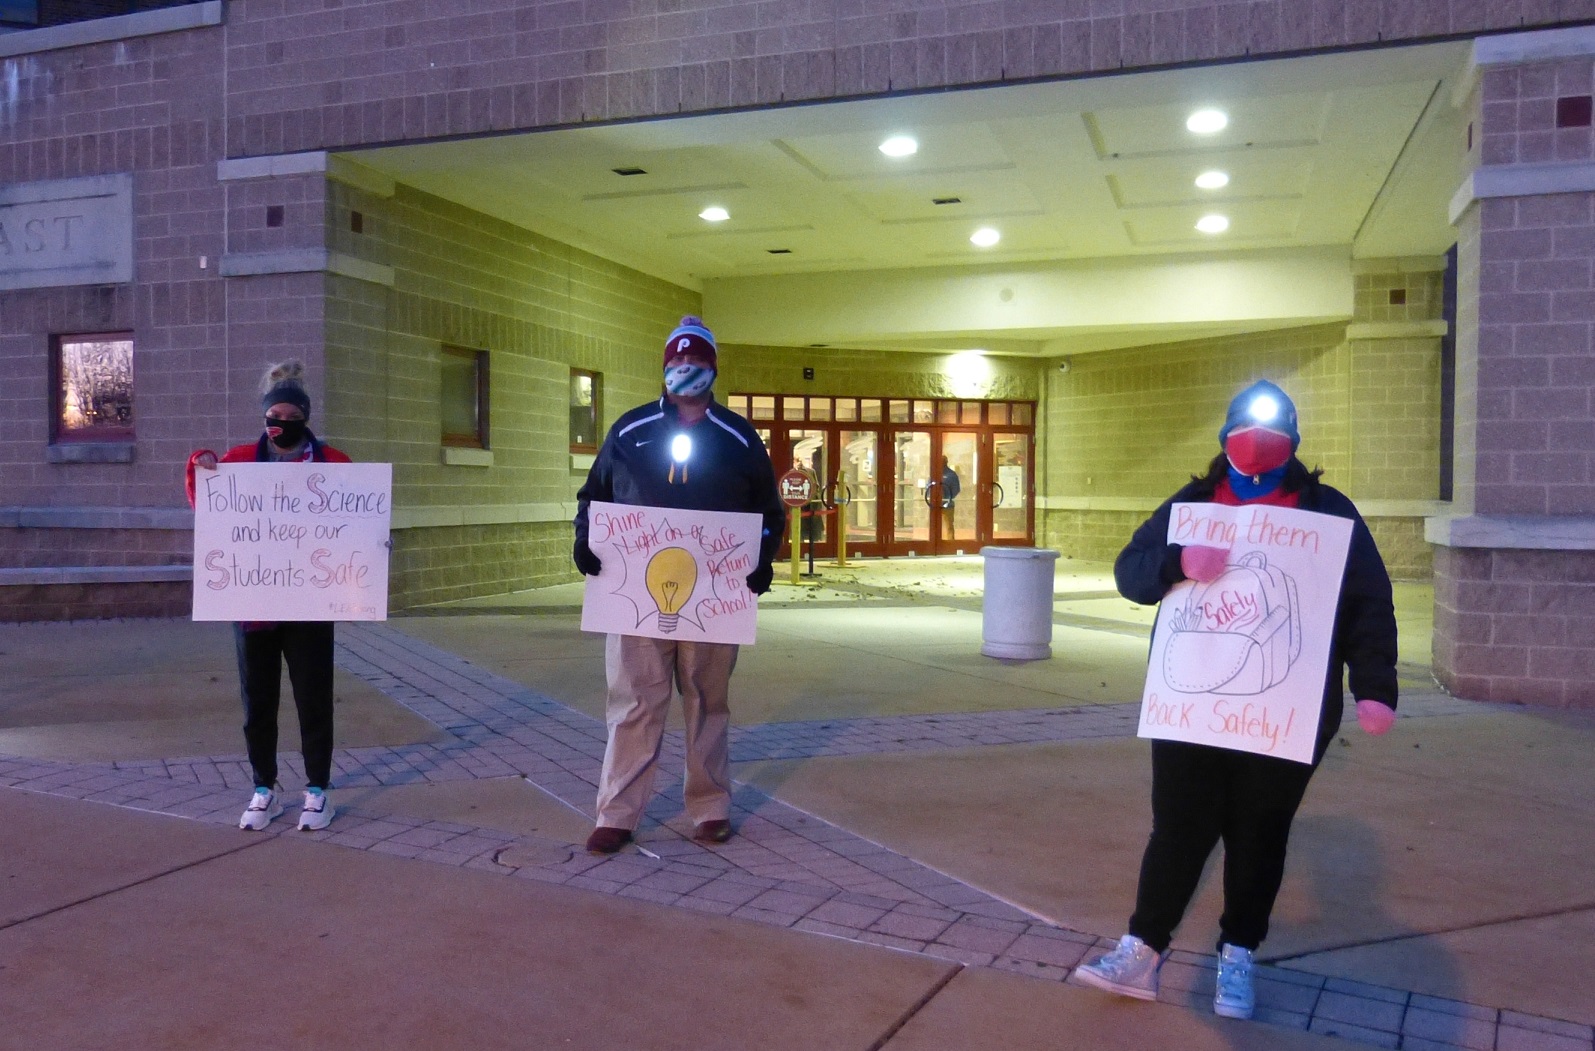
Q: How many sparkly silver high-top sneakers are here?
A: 2